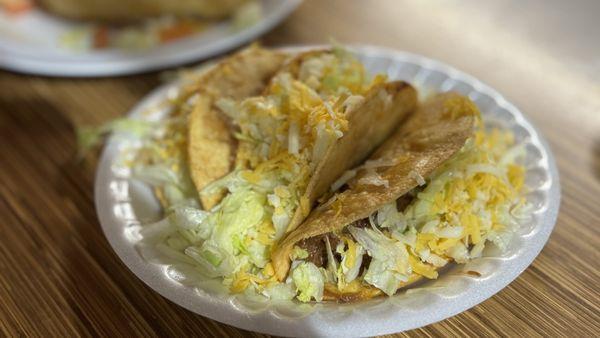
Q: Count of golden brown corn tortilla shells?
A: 3